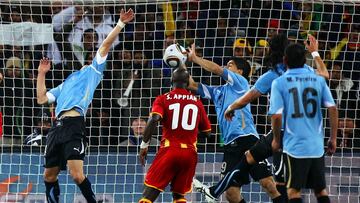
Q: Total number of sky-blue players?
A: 4